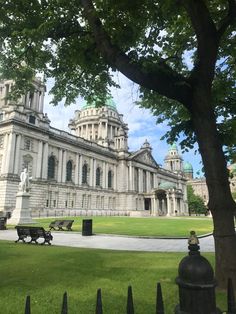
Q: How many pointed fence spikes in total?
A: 6